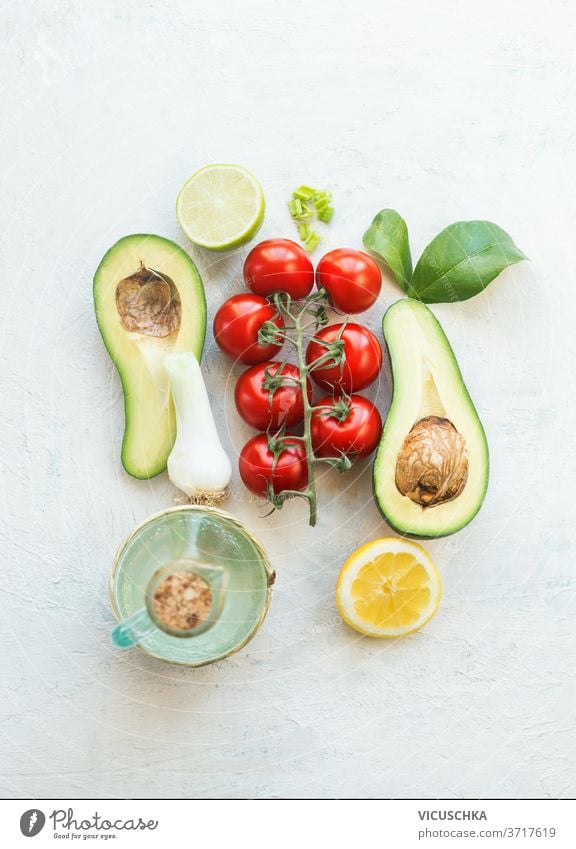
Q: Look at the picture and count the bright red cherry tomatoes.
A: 7